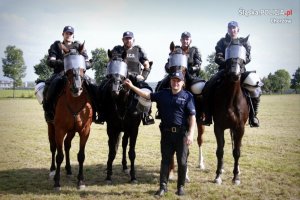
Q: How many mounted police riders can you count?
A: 4